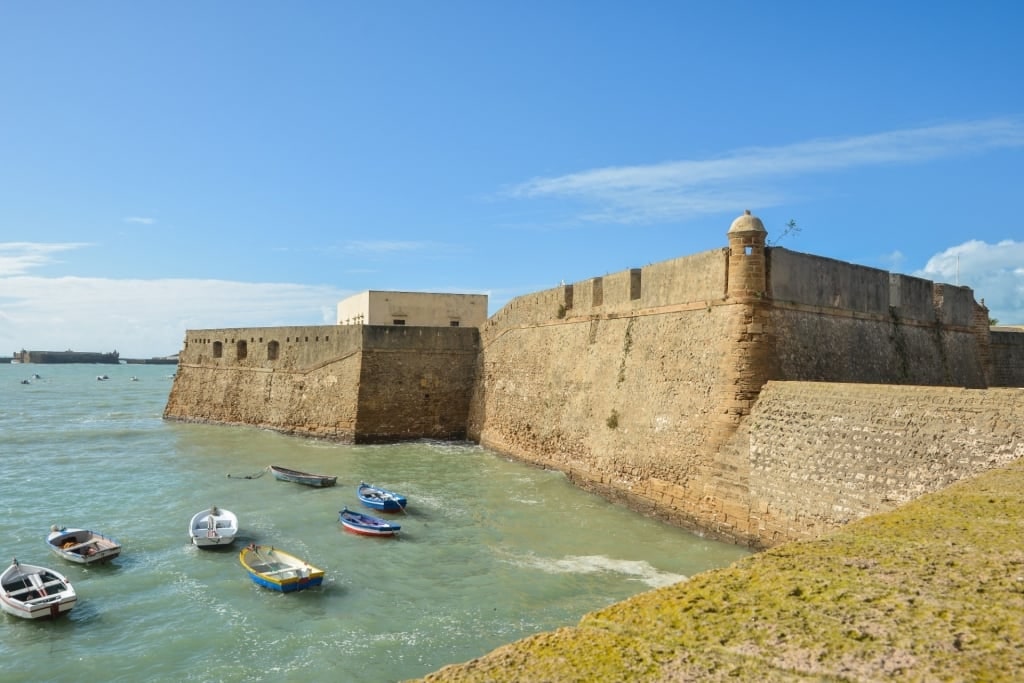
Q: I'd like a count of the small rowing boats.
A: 7